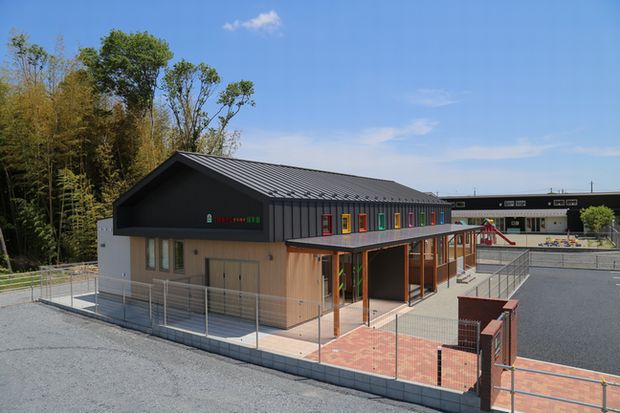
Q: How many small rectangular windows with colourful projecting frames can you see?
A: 9